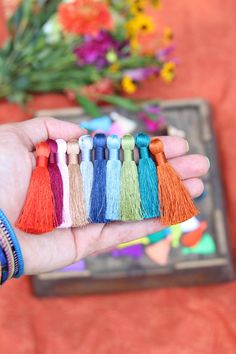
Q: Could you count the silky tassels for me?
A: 10